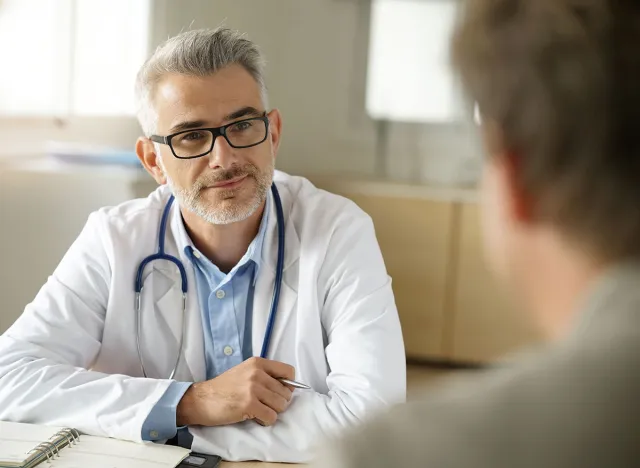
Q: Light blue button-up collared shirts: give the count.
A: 1